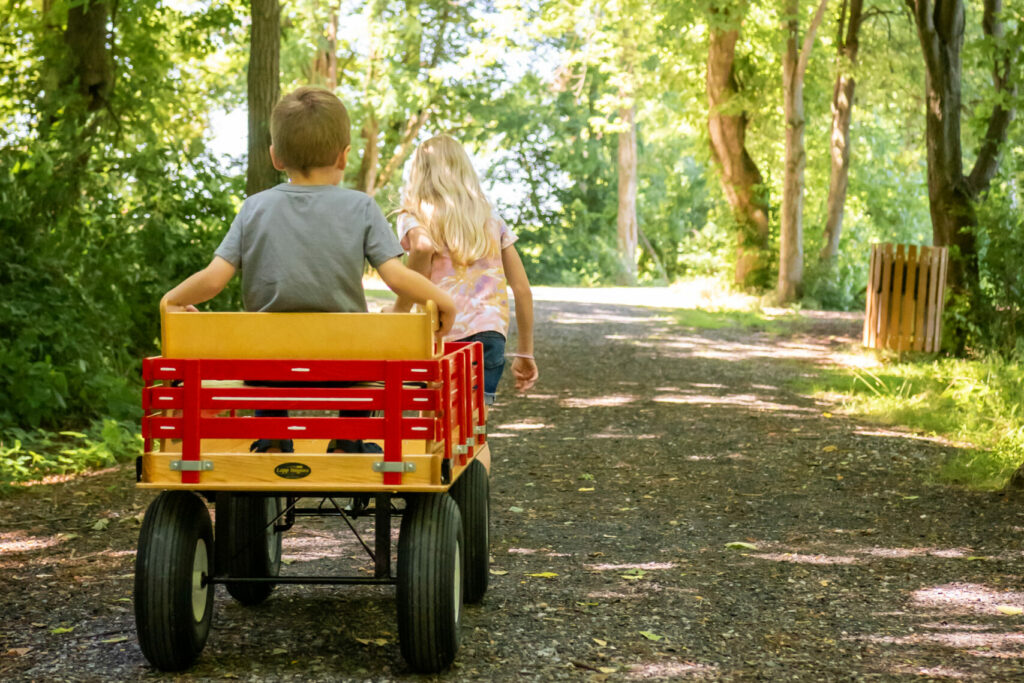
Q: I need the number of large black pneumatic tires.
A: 4